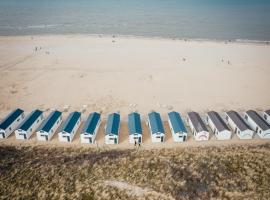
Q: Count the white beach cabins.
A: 14